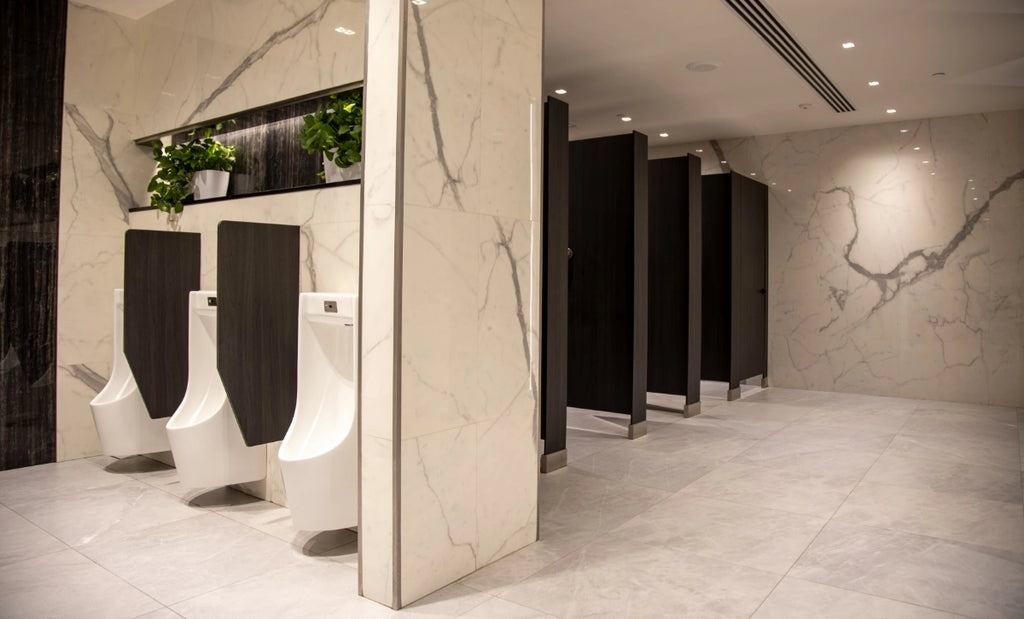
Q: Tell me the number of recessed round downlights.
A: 6